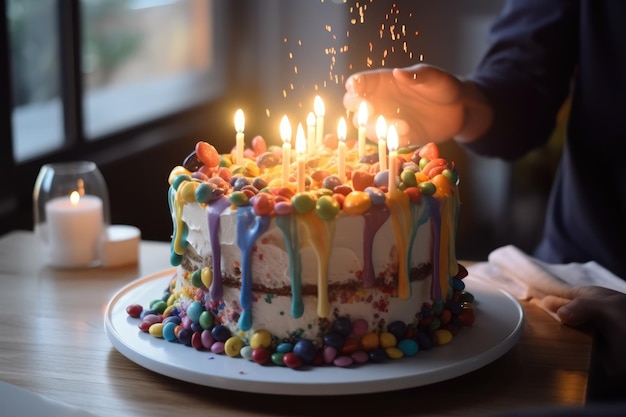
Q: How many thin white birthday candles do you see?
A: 9